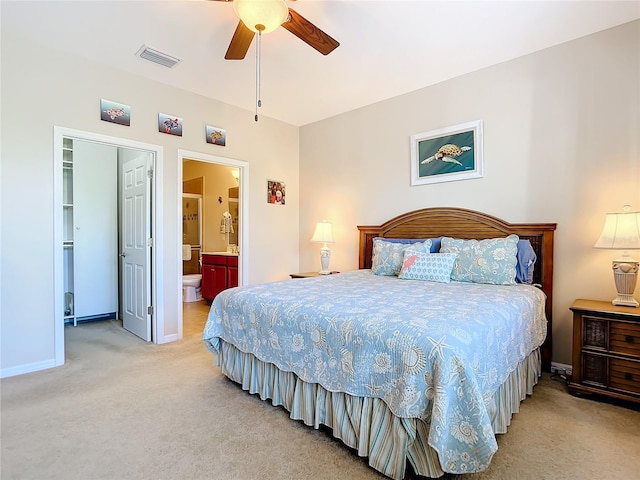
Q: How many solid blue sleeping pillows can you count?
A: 2